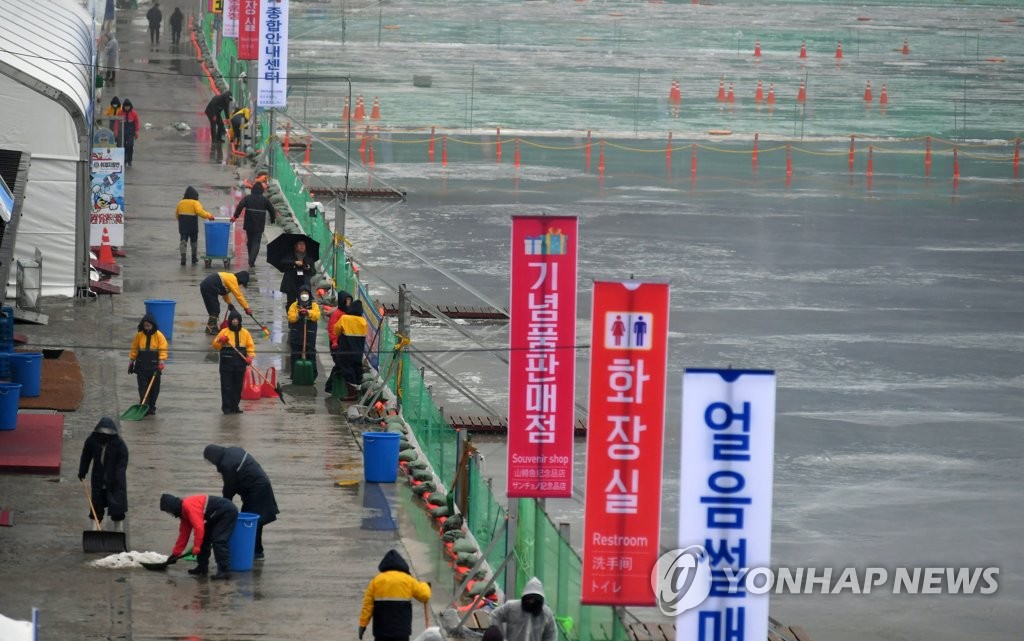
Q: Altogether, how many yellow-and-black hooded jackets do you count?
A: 9